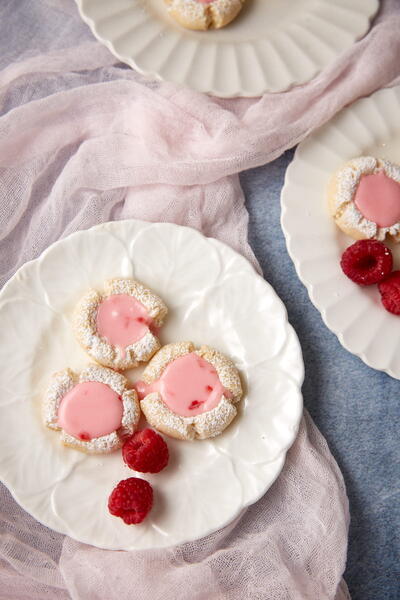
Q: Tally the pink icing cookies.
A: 5